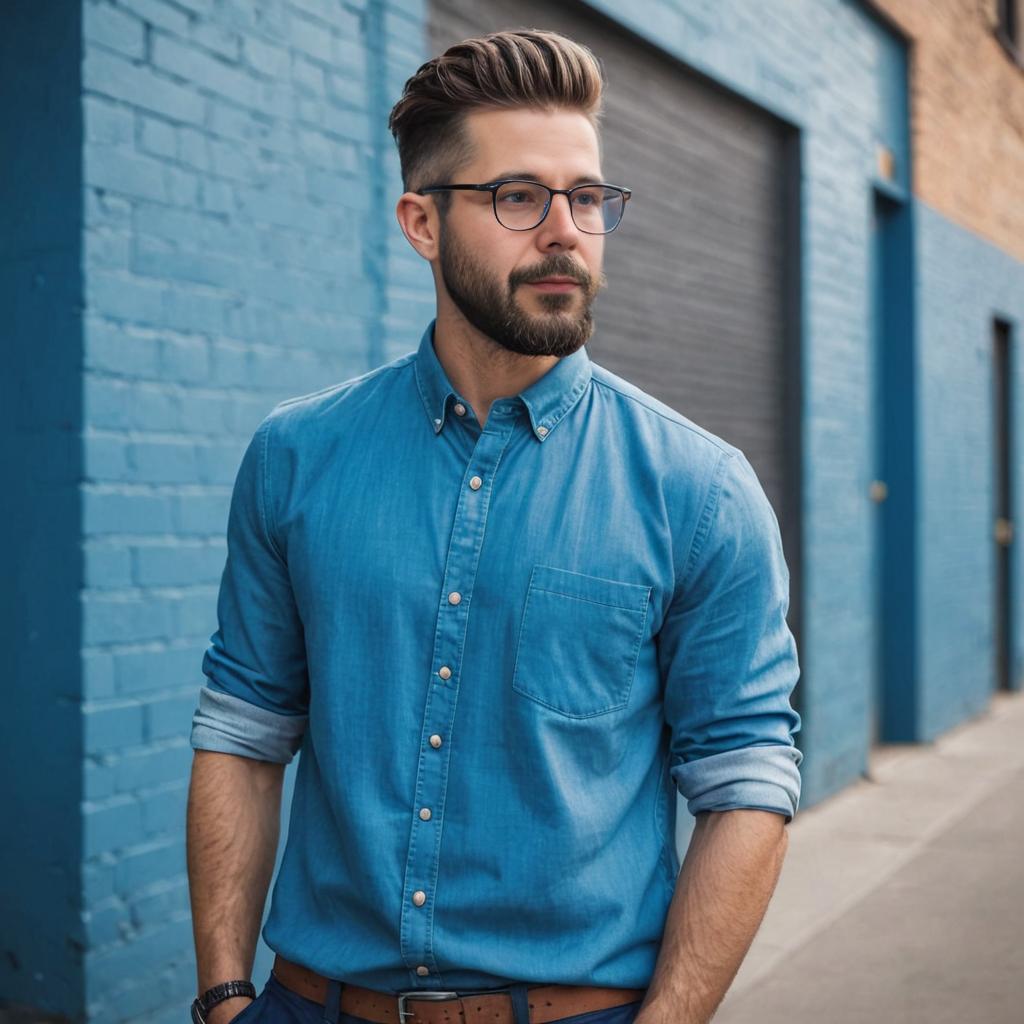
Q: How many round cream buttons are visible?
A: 10